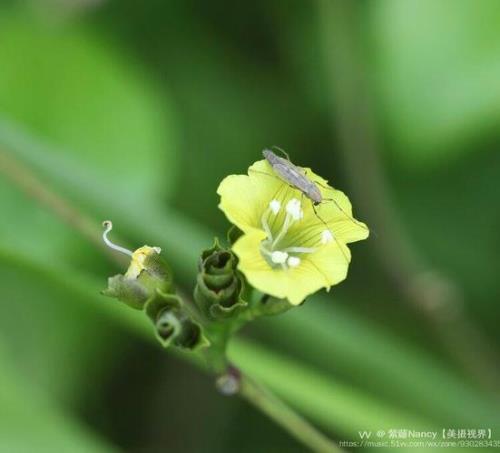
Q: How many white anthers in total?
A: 5